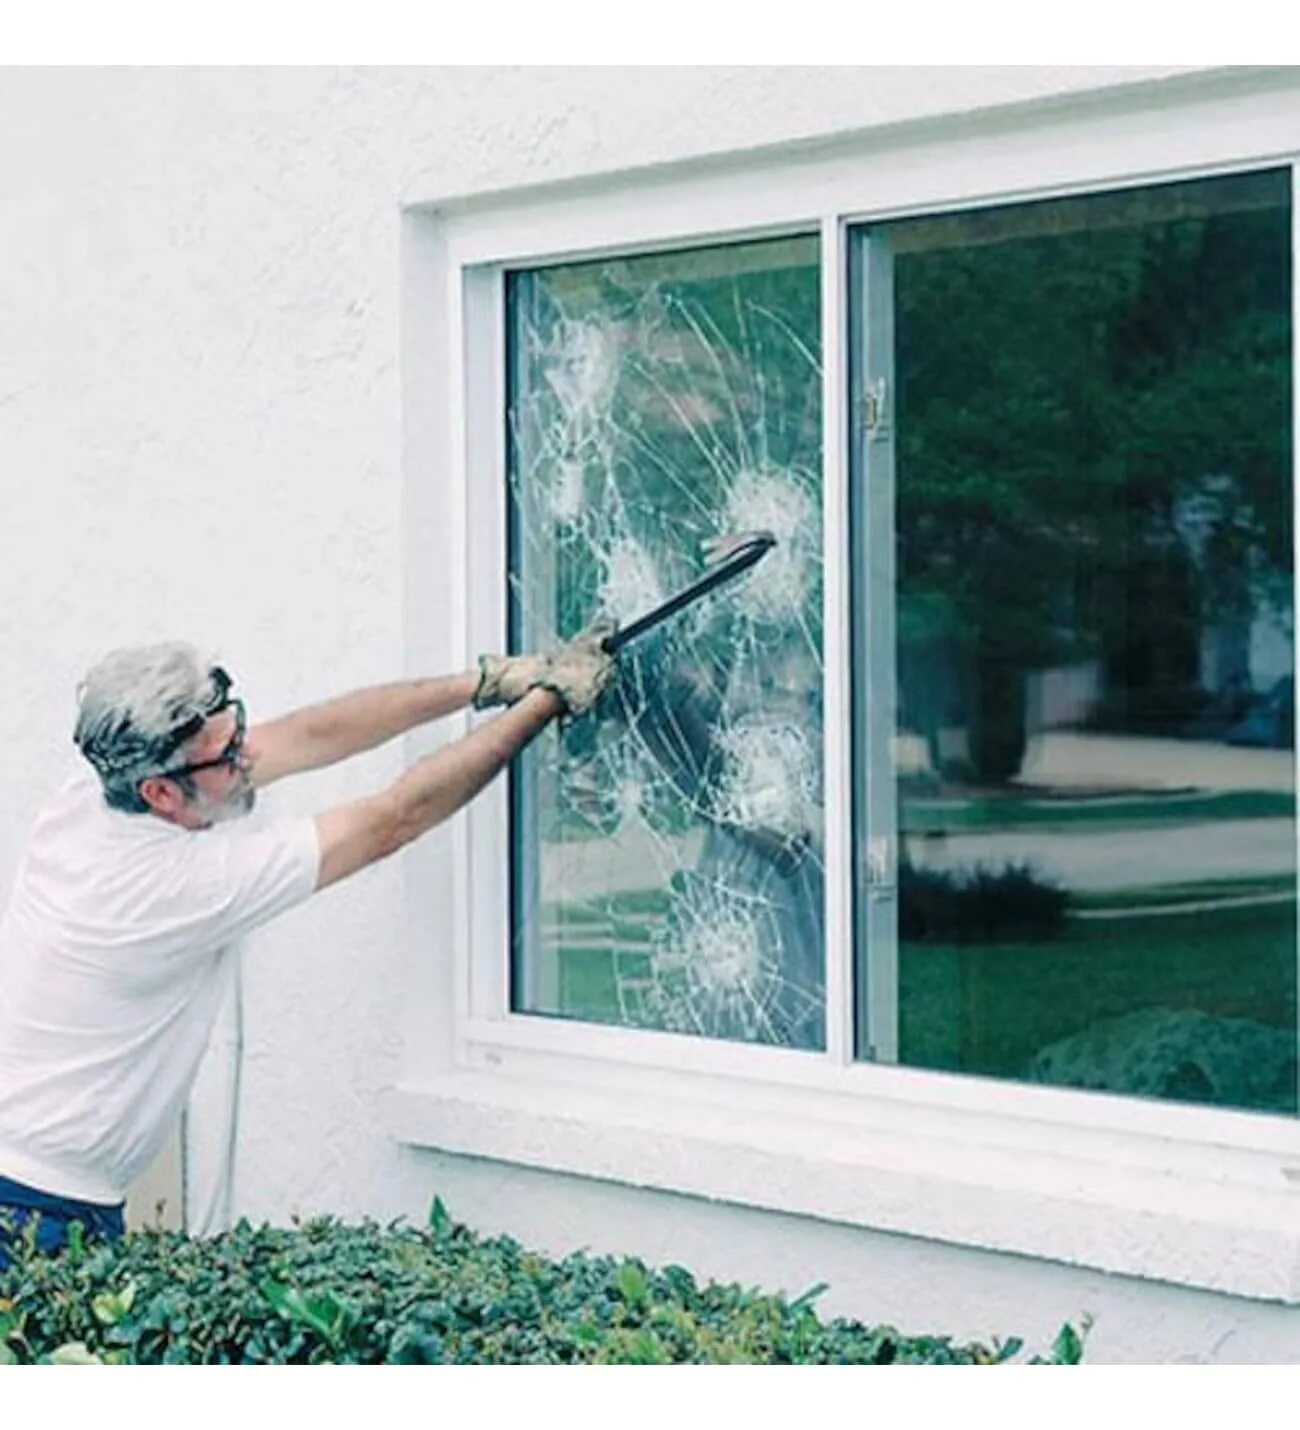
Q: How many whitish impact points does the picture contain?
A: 7